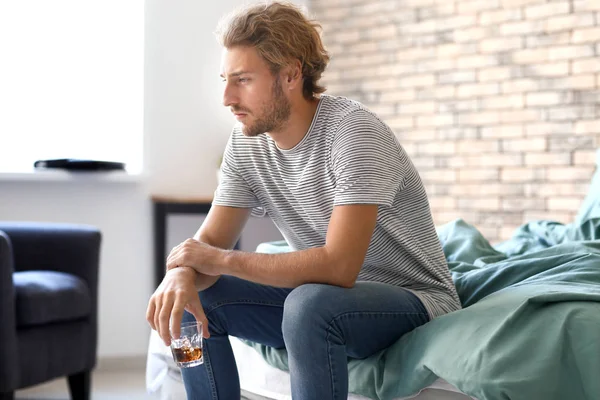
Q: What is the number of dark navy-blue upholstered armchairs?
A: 1